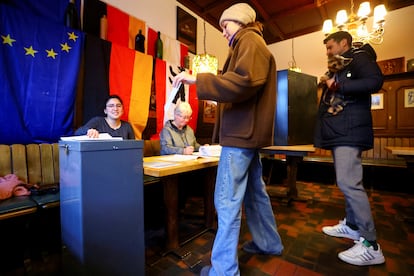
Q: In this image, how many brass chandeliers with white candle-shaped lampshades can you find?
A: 1